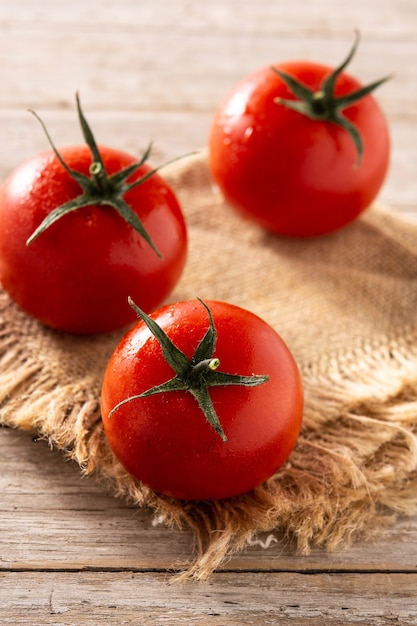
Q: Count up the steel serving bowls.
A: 0